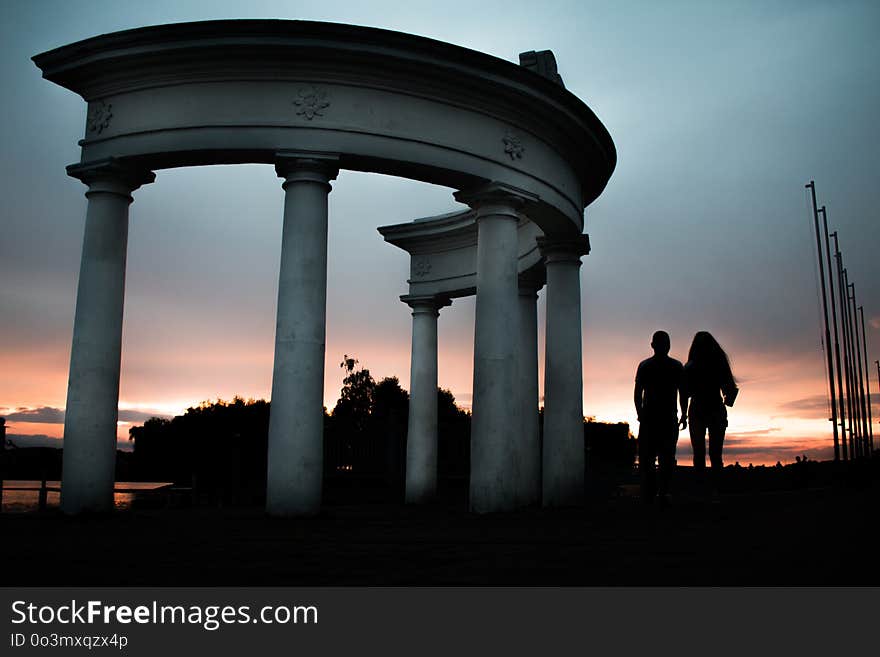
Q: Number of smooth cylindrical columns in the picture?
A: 6